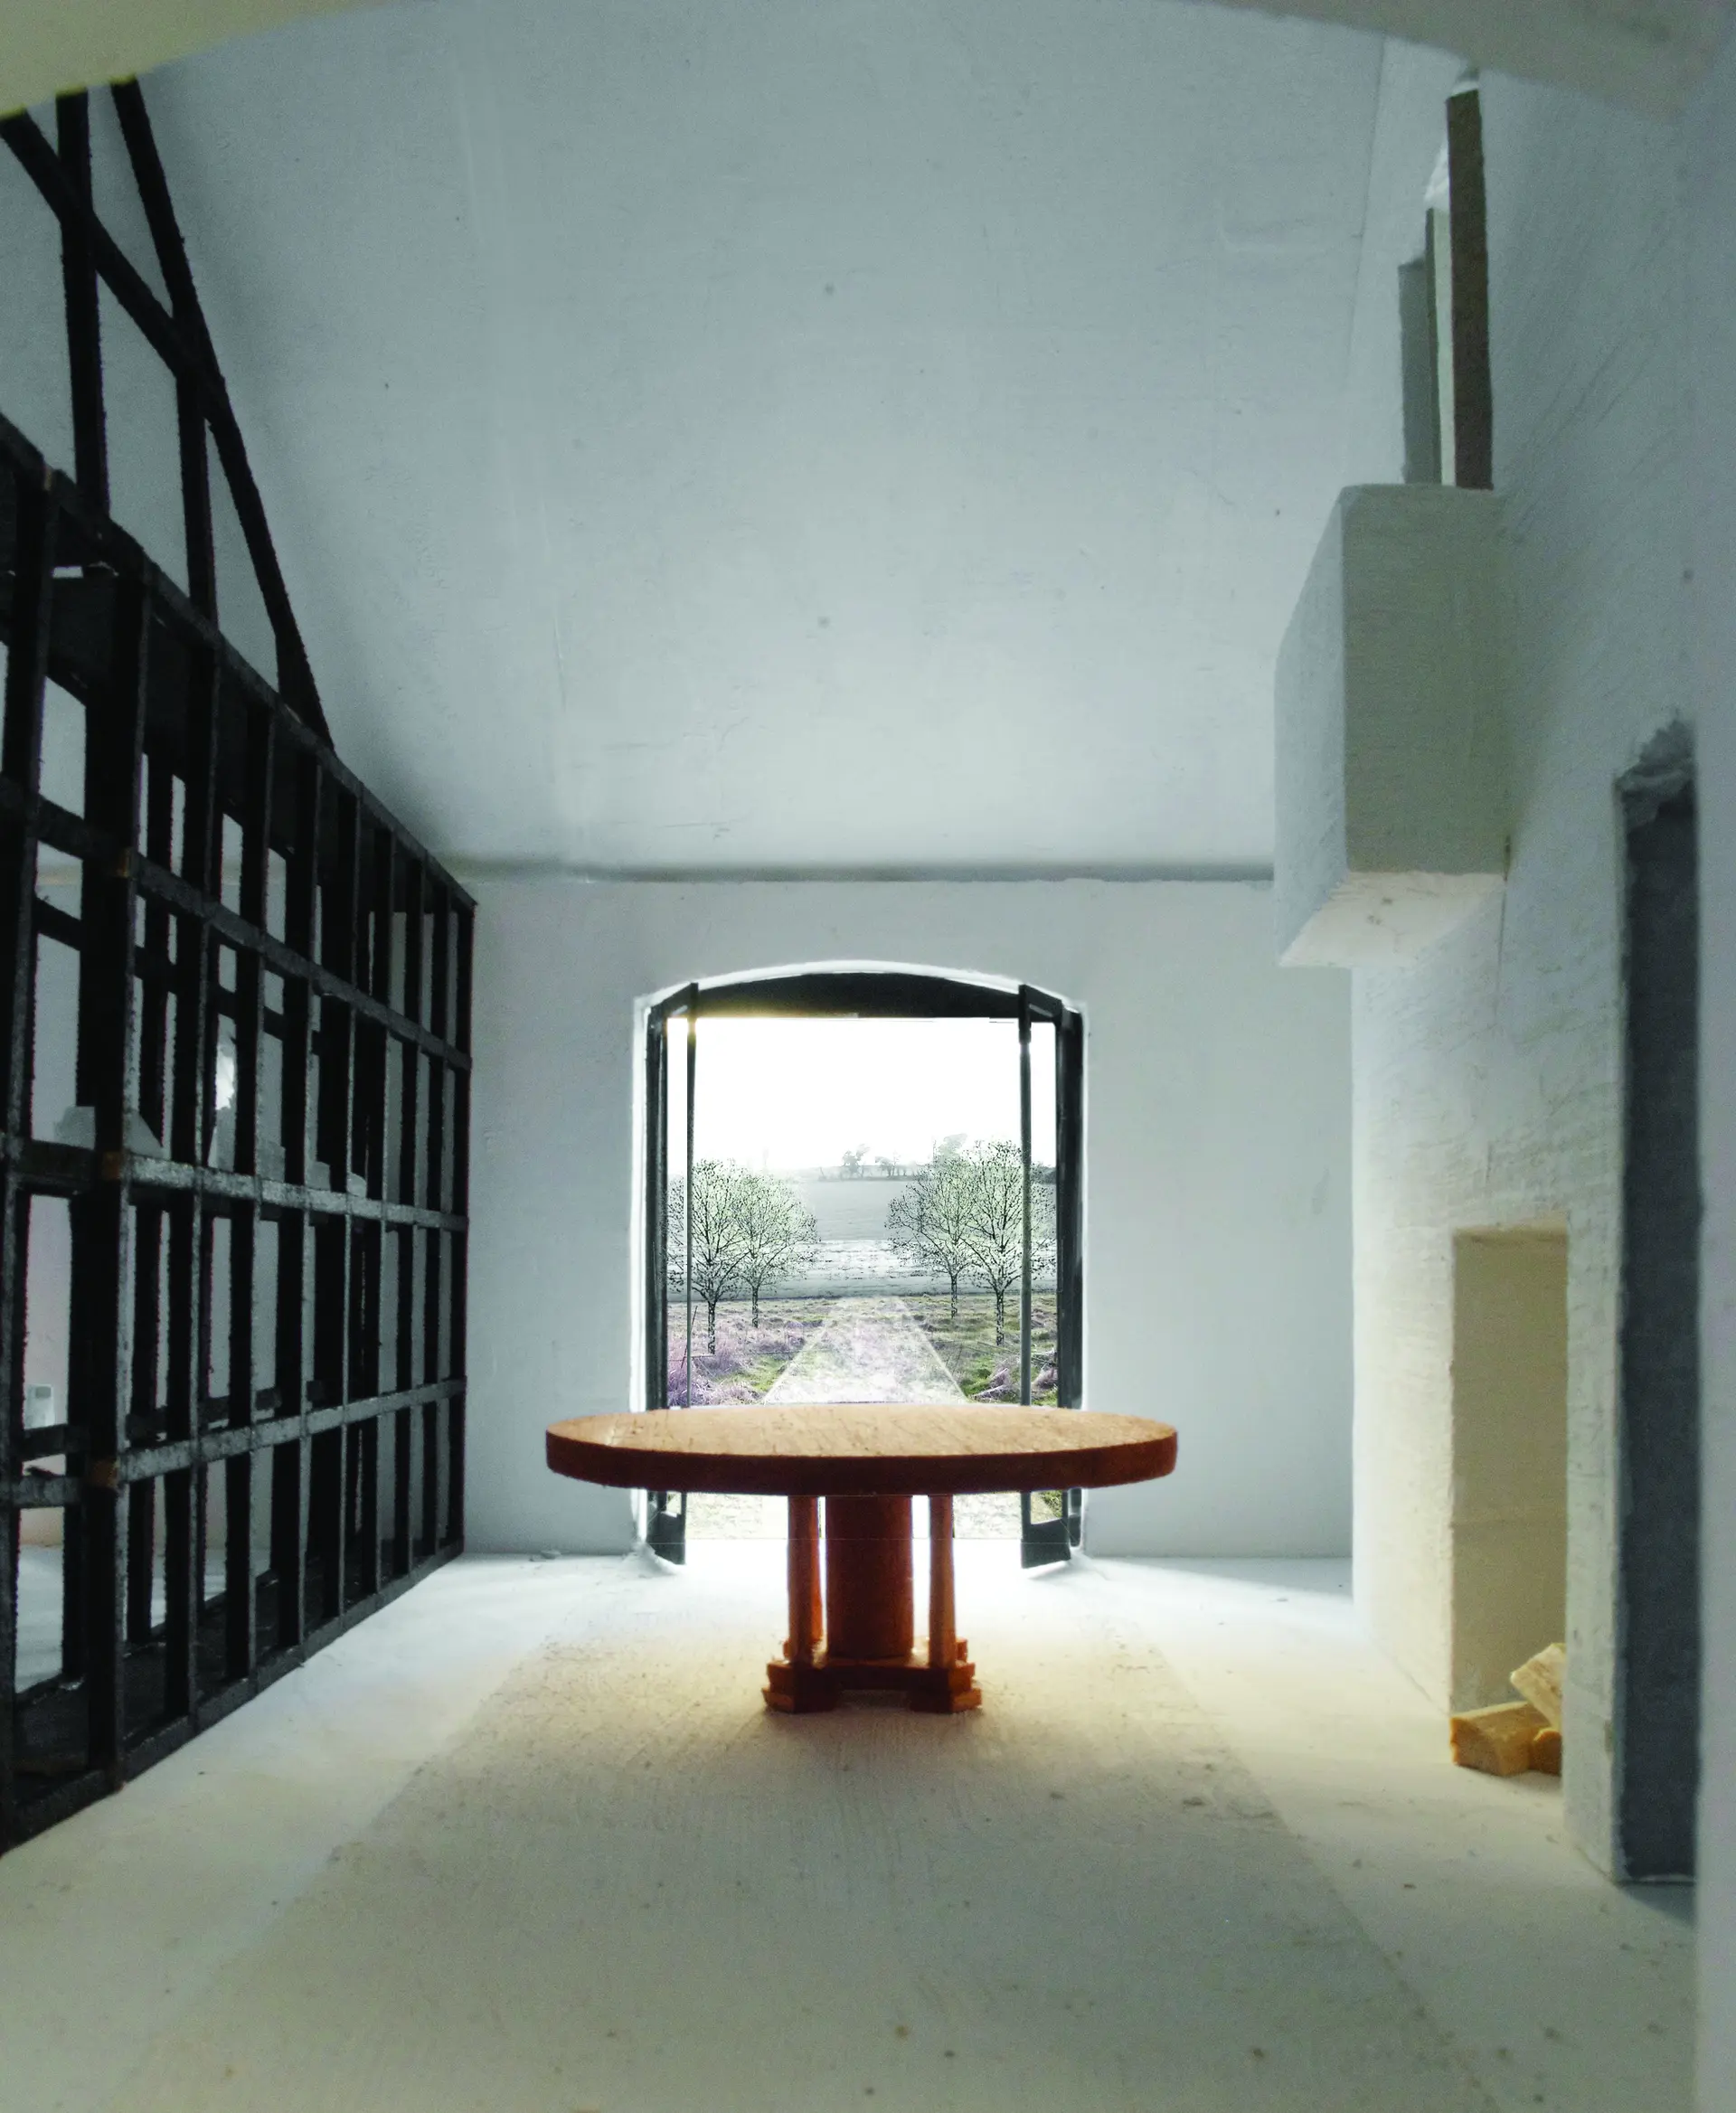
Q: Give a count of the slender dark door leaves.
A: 2